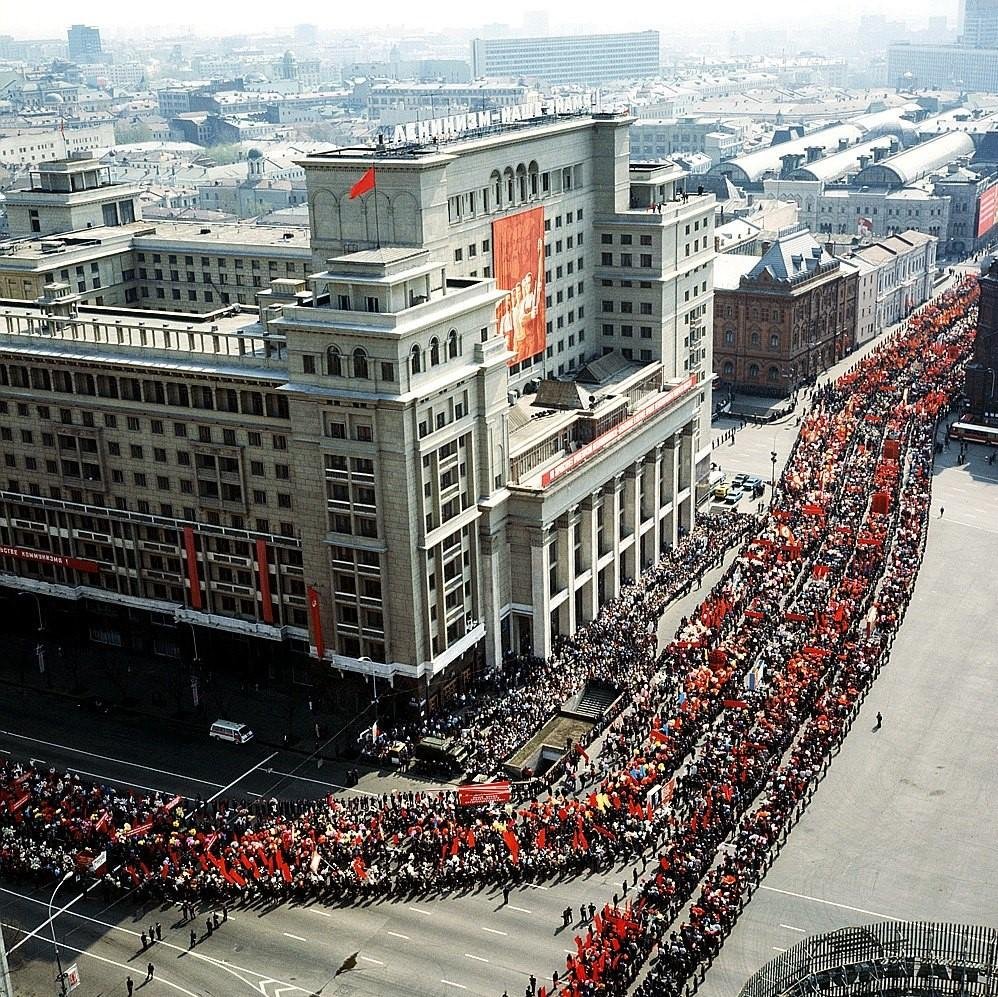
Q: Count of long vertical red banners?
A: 3